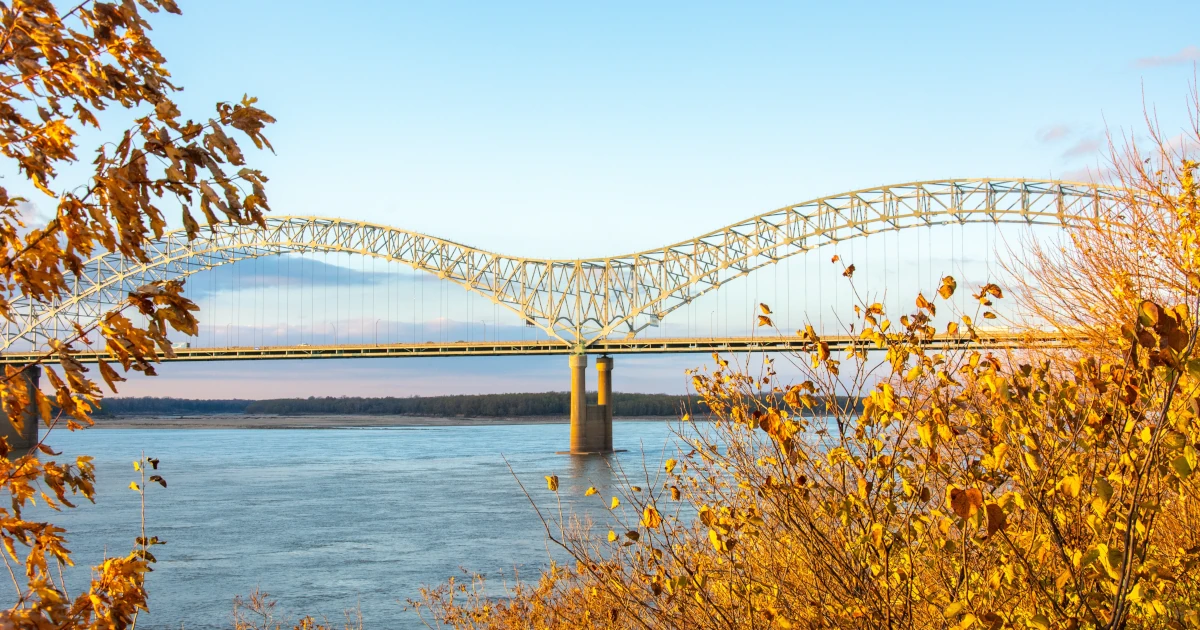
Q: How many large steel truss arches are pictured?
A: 2